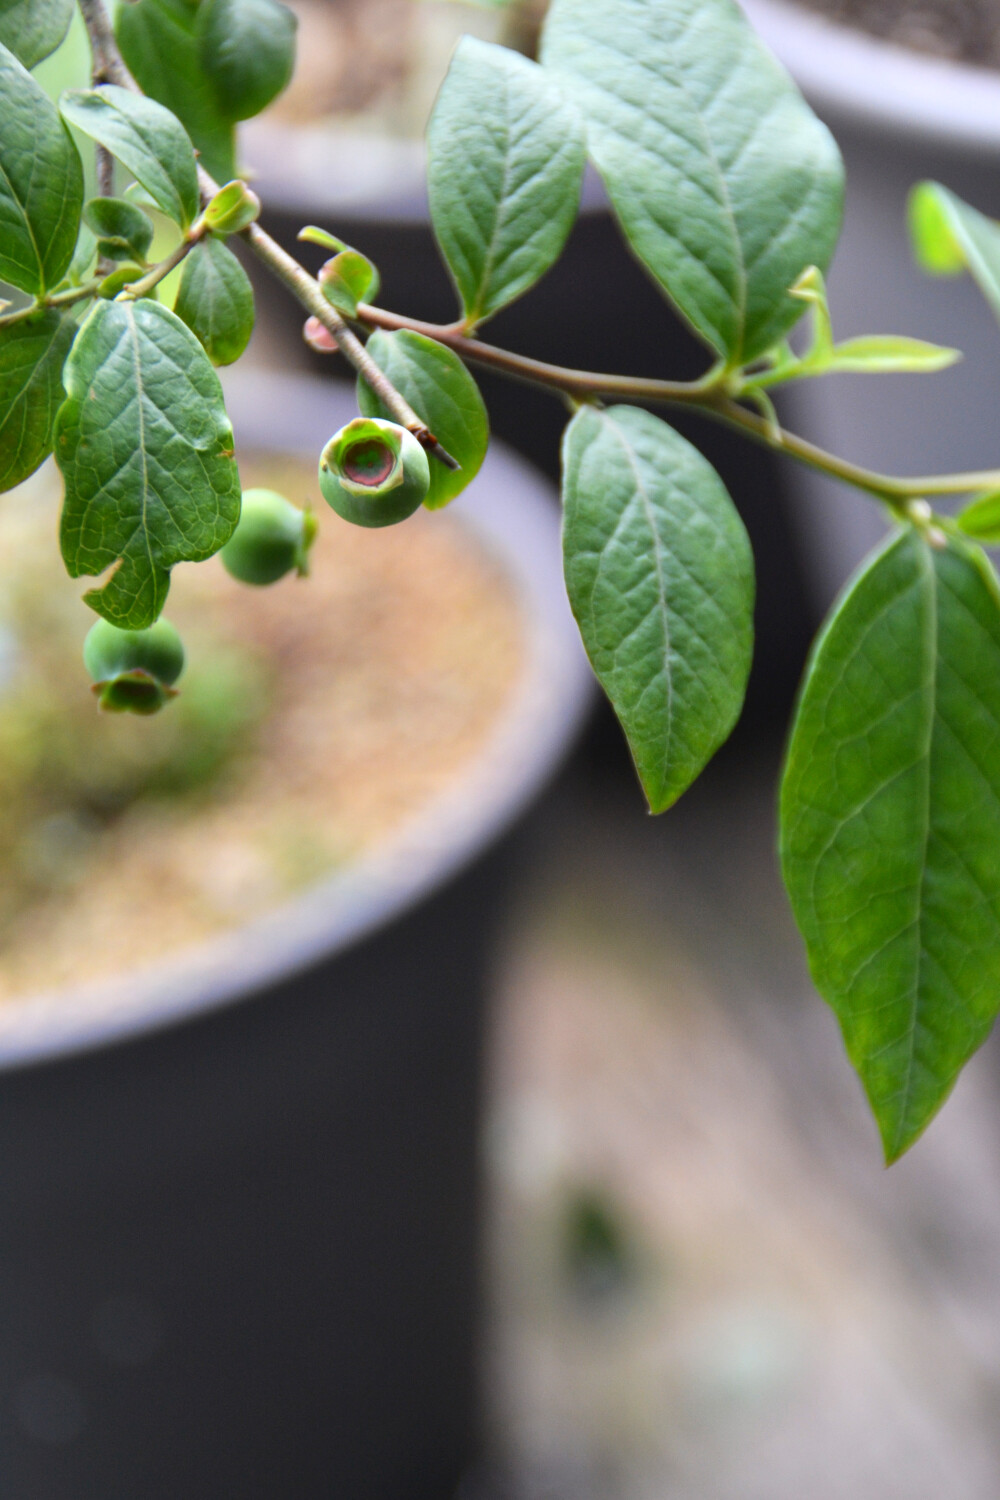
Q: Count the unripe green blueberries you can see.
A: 3